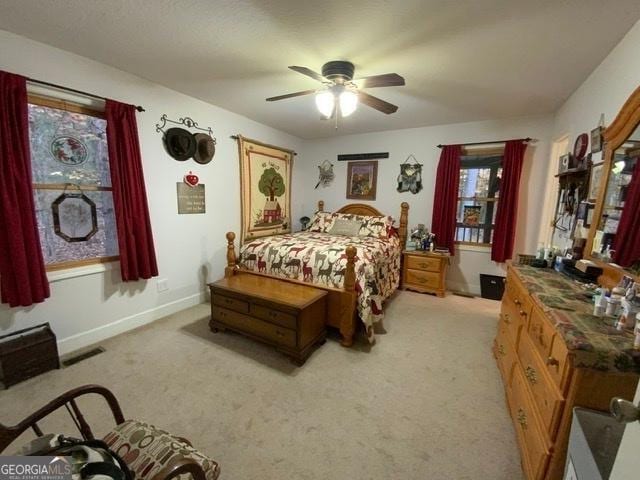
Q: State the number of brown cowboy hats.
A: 1